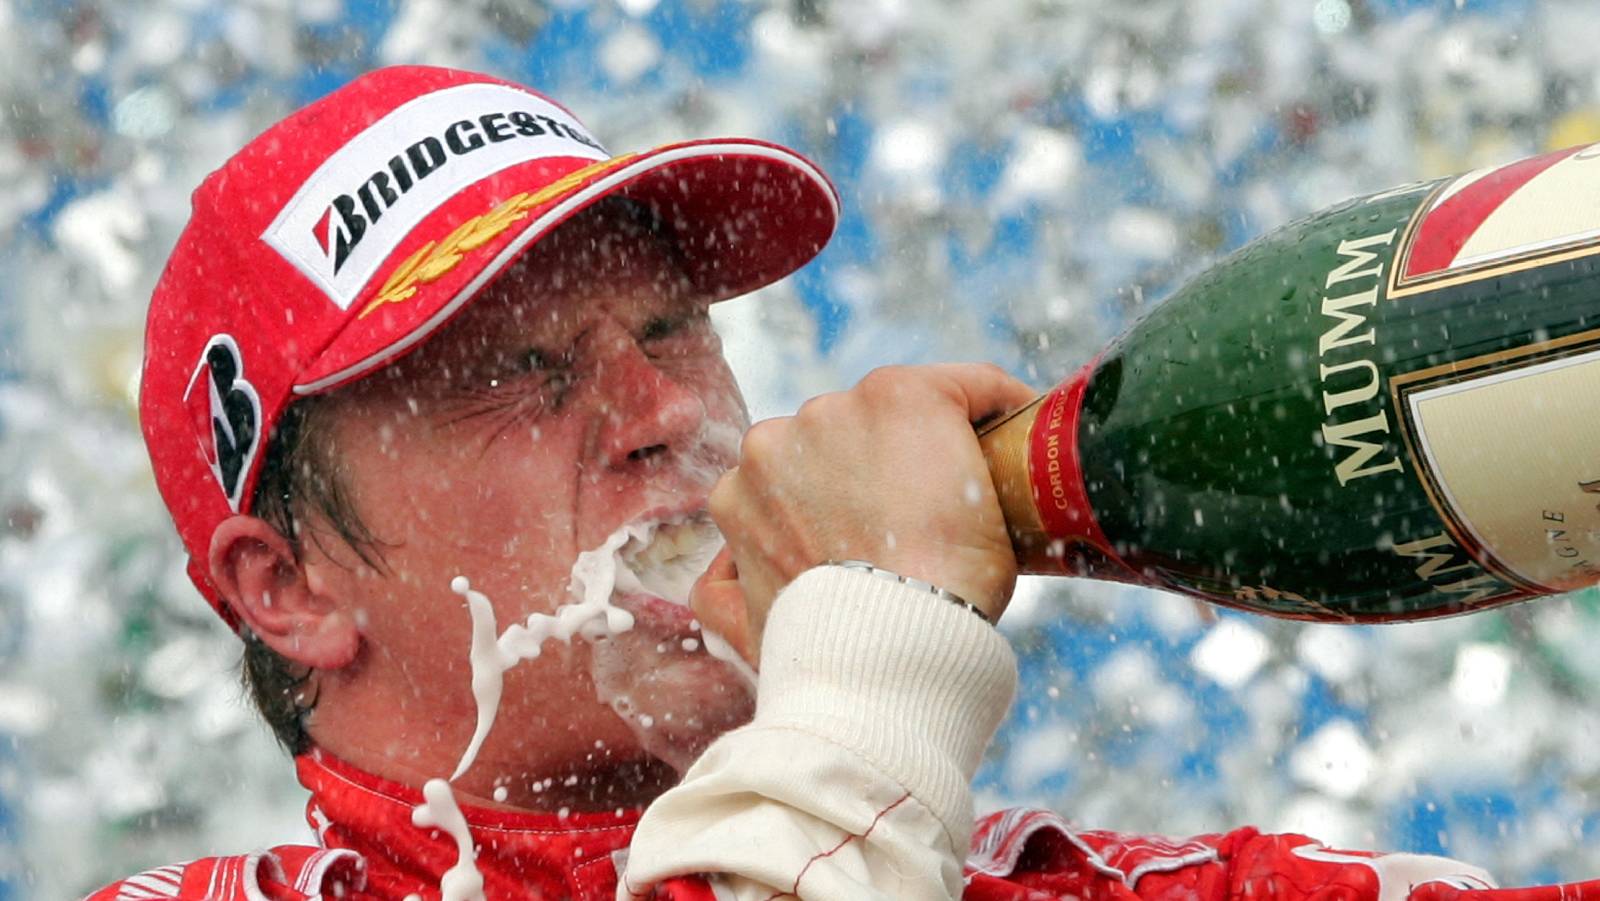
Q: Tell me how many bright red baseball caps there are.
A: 1